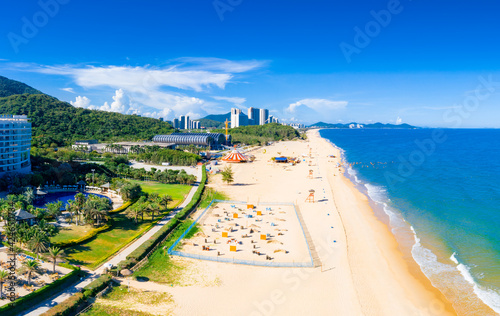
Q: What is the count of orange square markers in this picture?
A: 6